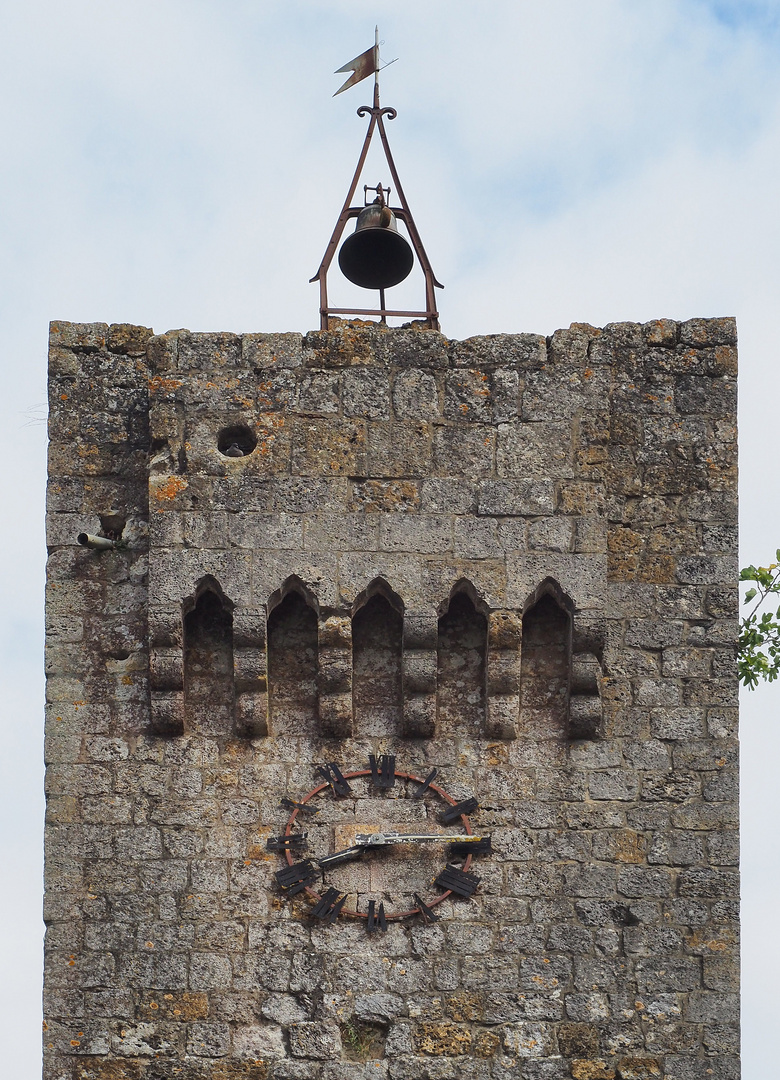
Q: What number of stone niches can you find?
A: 5